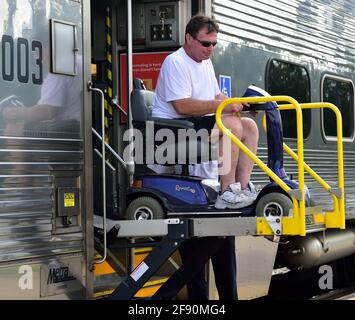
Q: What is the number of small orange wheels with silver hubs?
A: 0